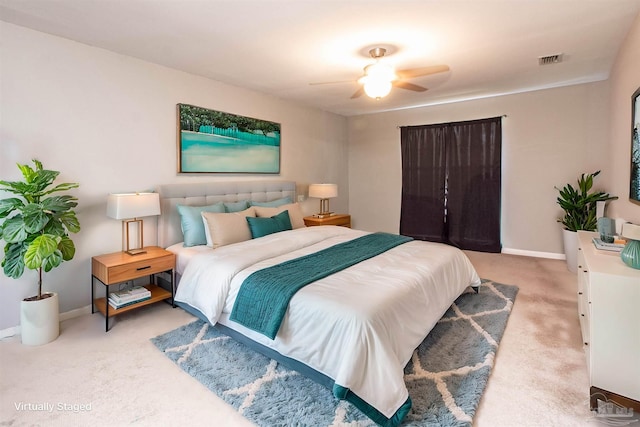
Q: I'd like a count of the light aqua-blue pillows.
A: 3